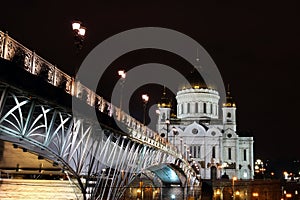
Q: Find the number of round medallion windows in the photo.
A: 5